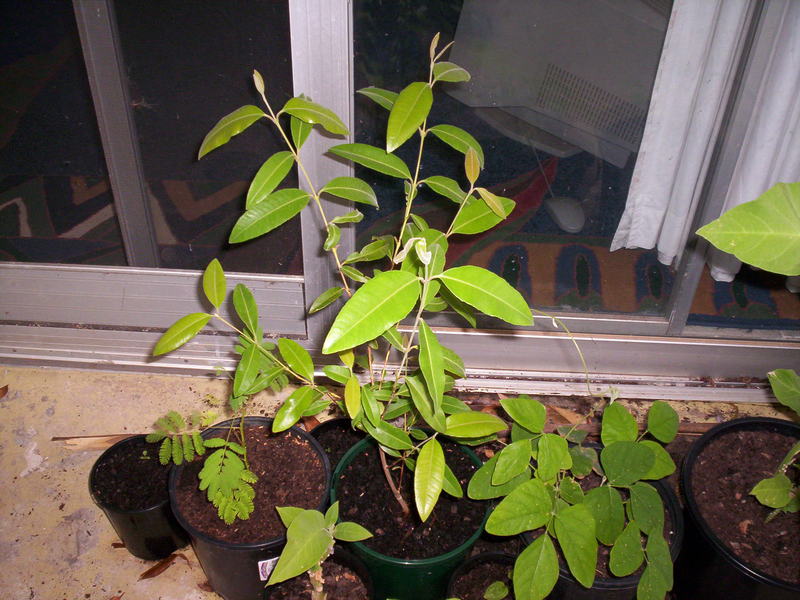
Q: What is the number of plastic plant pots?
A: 8